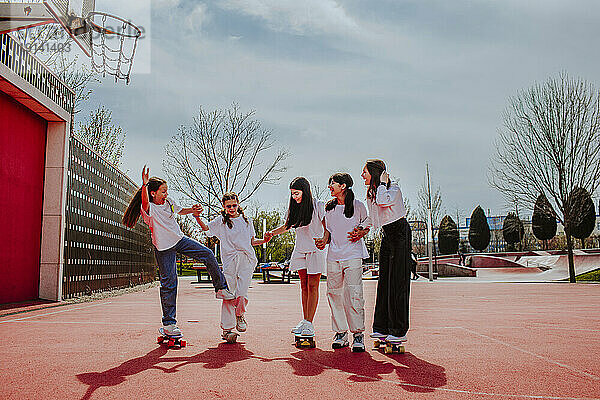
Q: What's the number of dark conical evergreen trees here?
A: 5